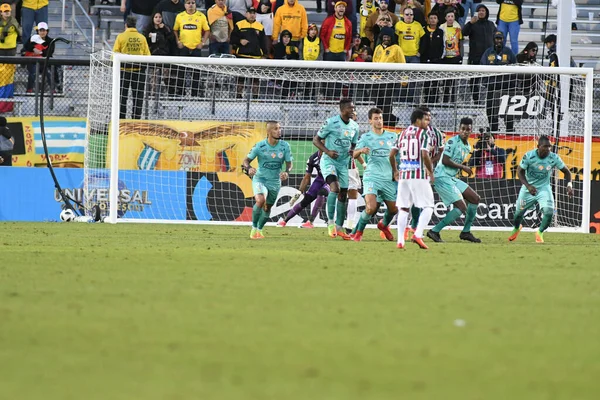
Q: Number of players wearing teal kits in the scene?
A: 5